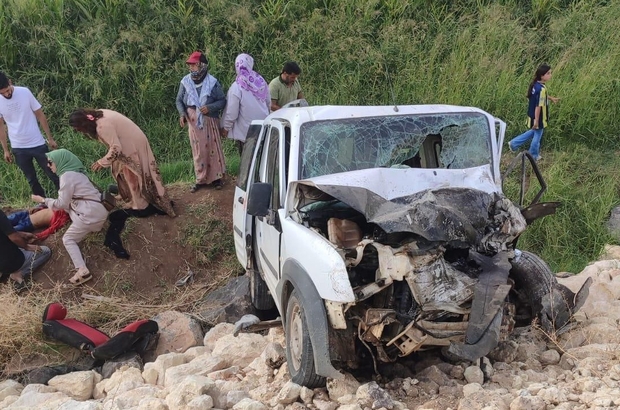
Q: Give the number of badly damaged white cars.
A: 1